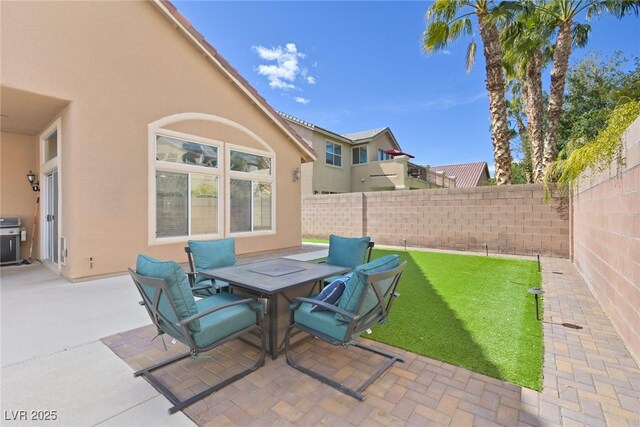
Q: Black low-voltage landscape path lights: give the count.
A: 4